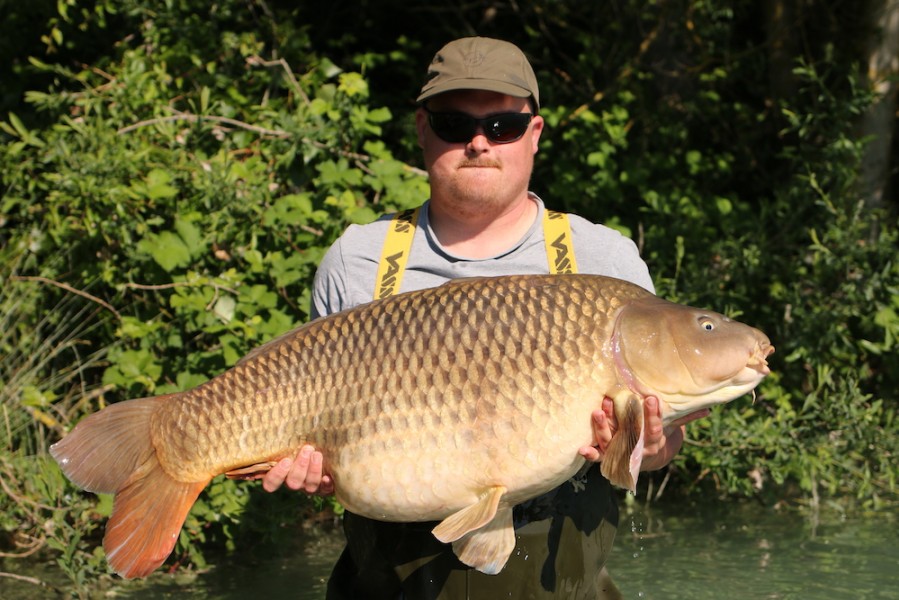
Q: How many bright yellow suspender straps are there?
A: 2